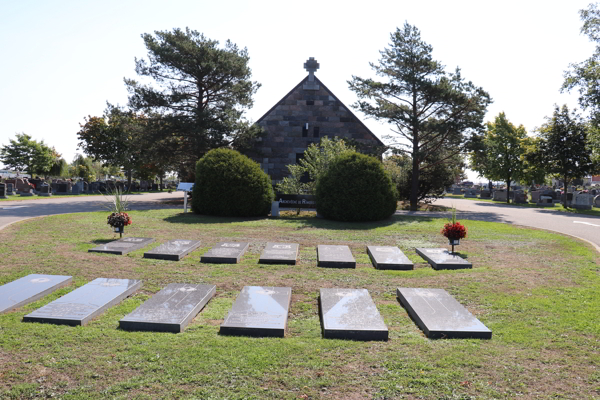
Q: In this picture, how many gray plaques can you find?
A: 13